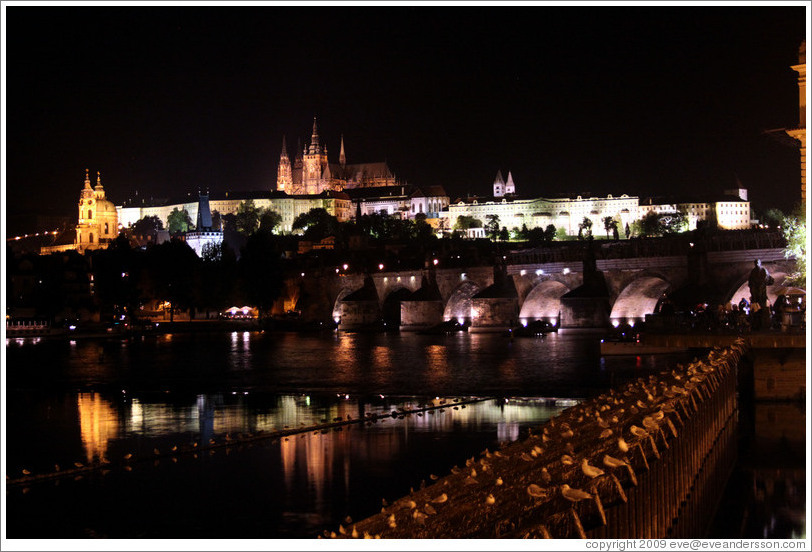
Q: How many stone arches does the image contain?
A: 6